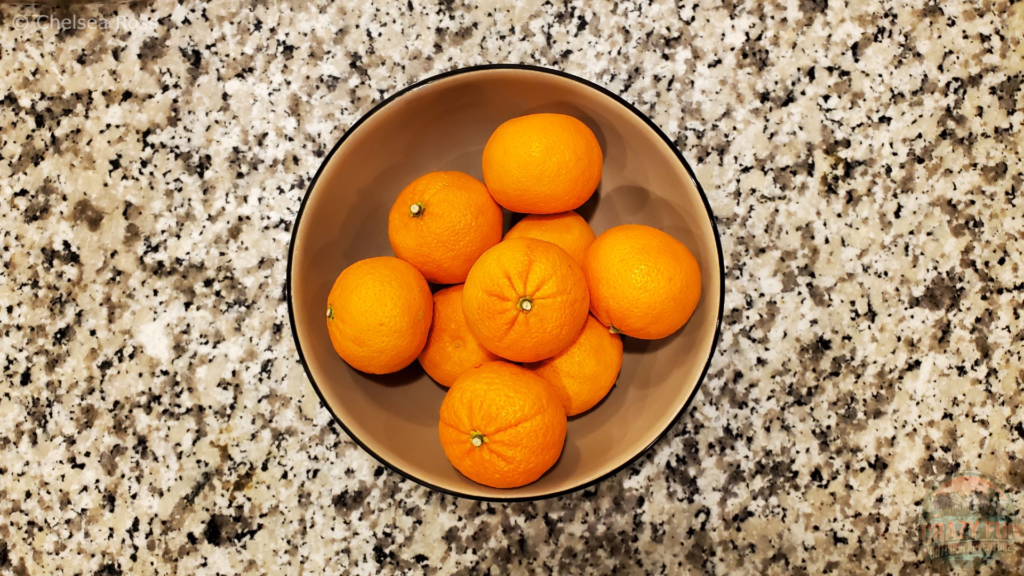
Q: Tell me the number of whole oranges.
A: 9